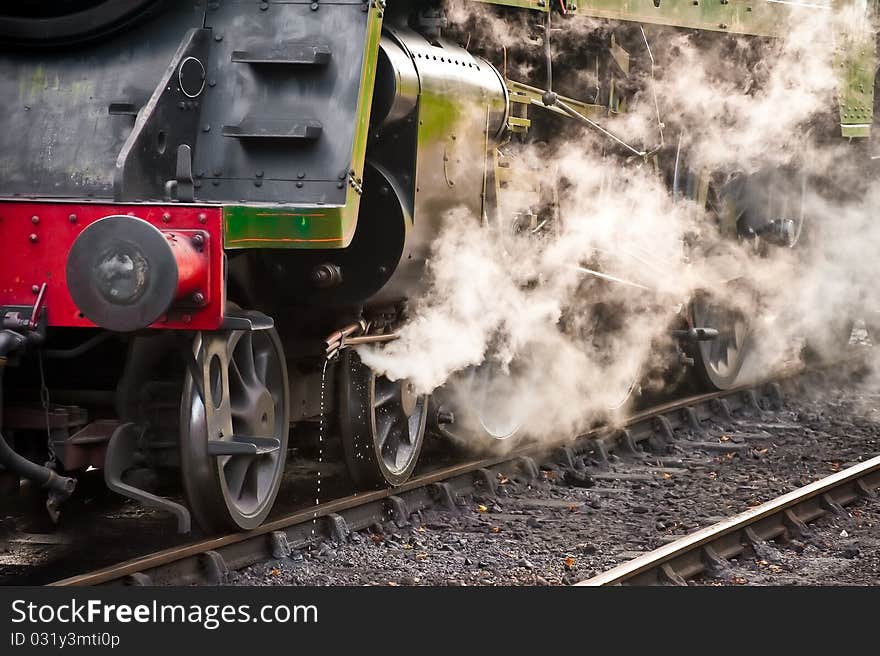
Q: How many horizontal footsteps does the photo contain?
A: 4